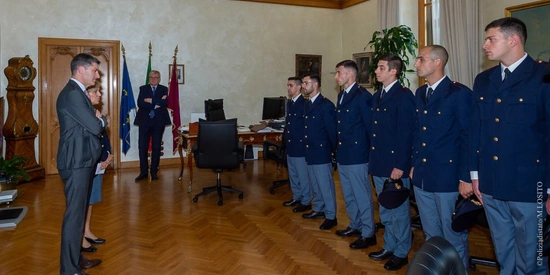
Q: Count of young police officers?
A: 6